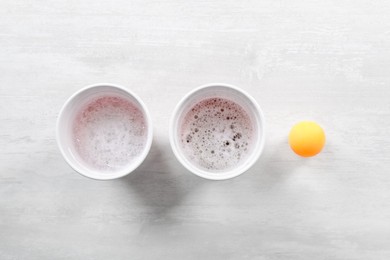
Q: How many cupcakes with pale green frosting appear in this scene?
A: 0